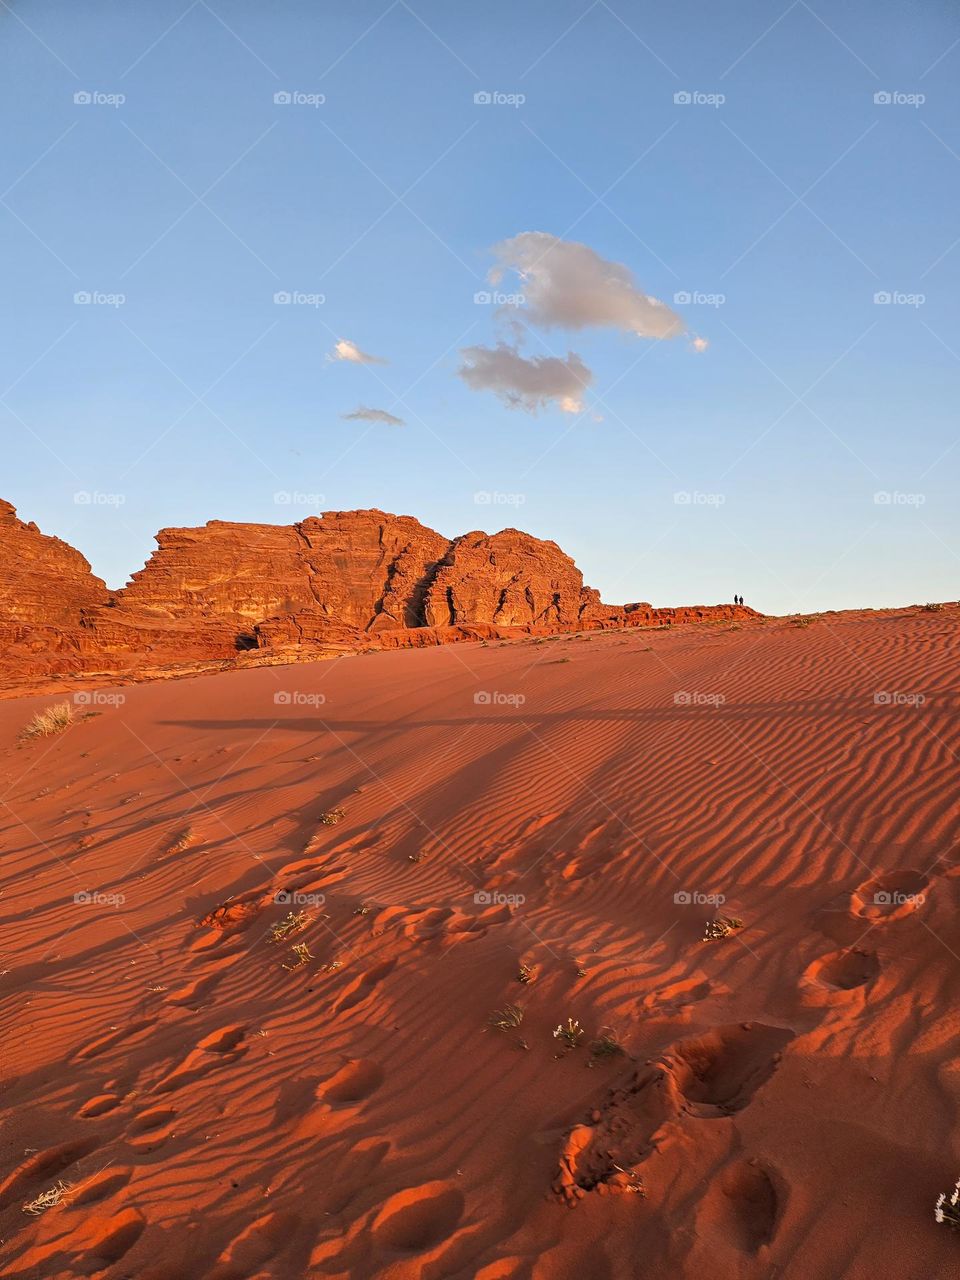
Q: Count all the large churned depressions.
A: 1